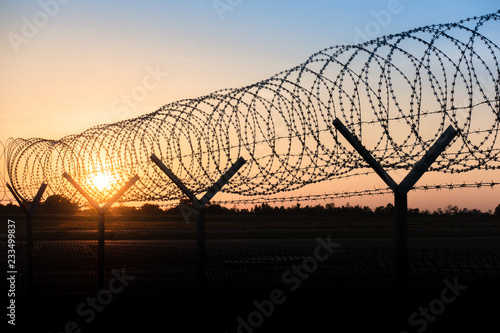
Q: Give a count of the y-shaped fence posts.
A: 4